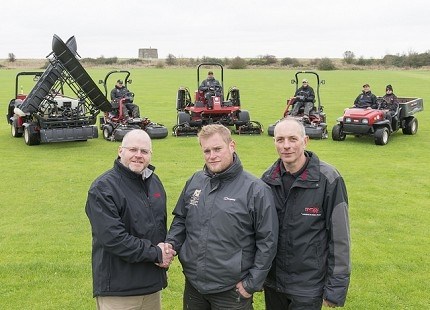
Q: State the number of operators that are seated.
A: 5